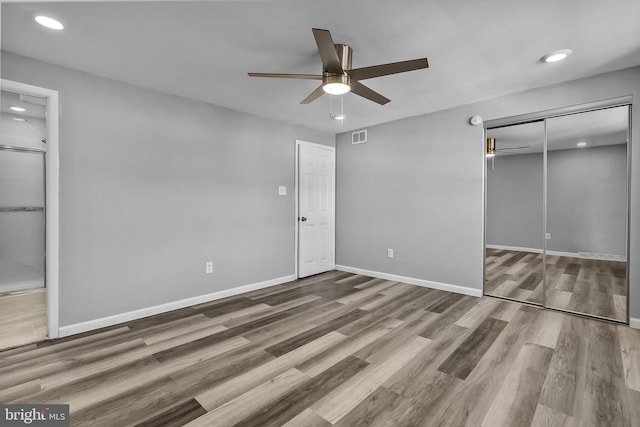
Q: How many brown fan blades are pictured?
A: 5